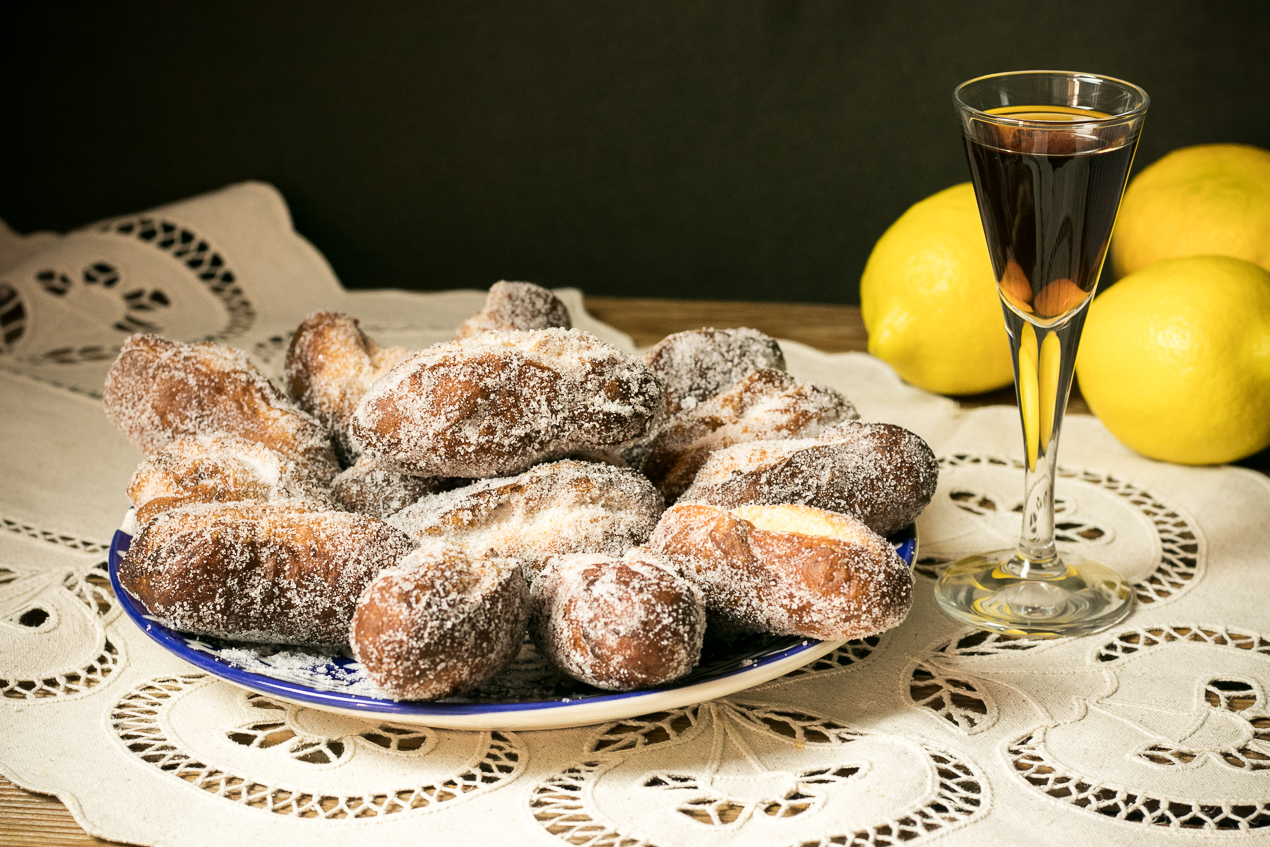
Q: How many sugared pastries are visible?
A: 14